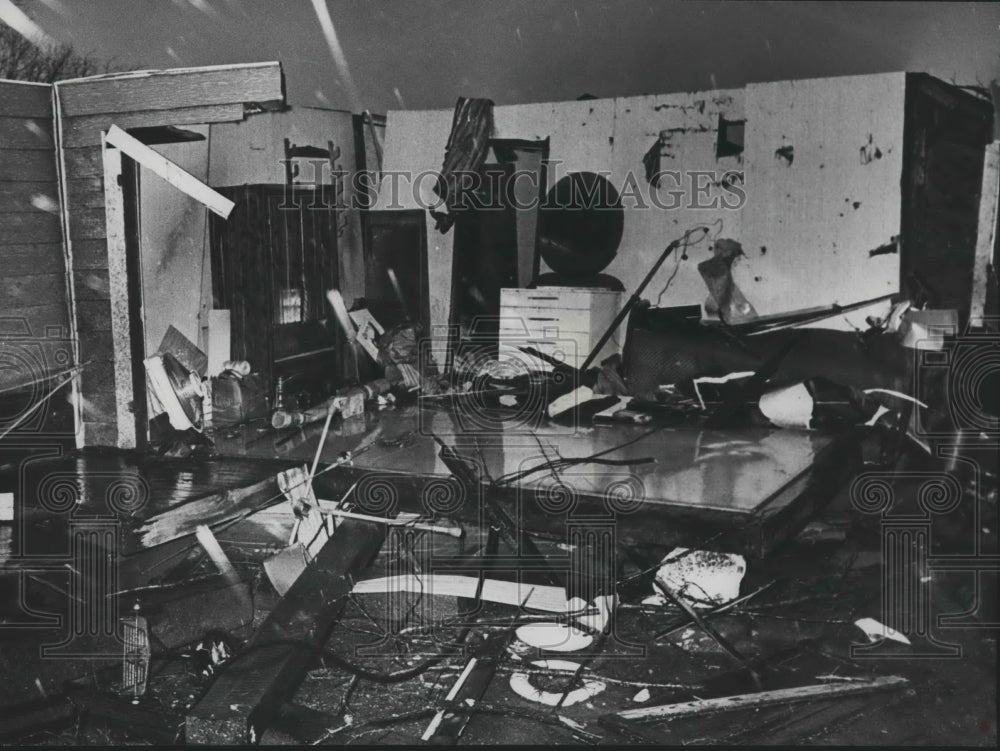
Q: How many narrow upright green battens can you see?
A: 0